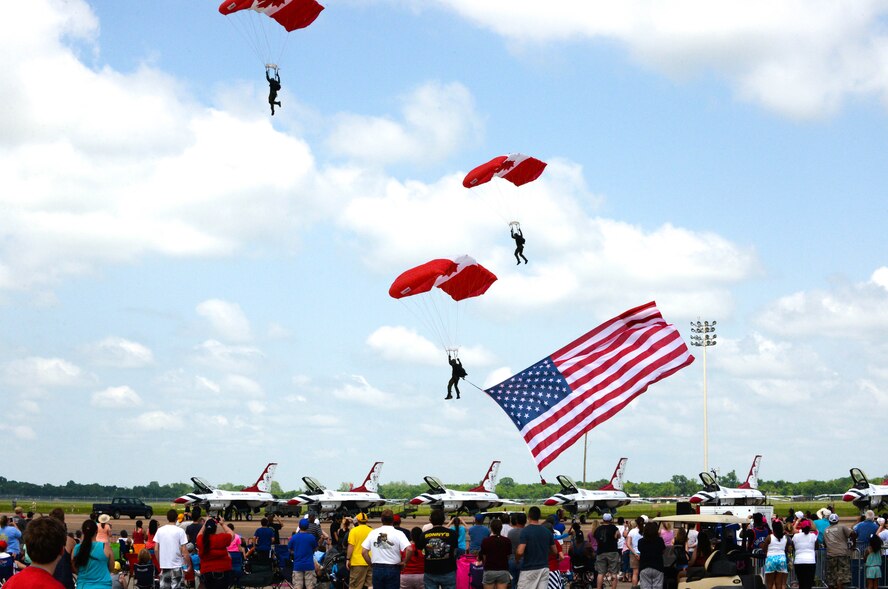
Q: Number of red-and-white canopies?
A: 3